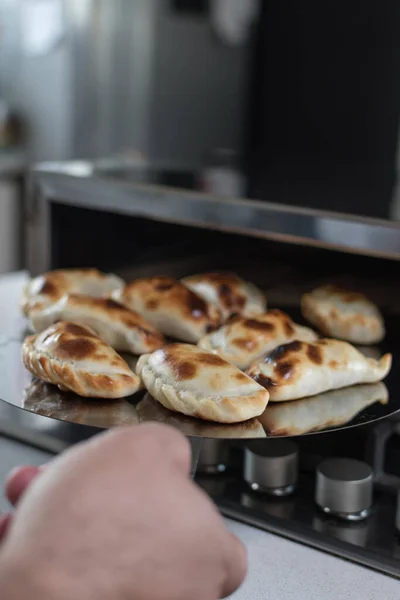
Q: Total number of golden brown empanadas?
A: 9